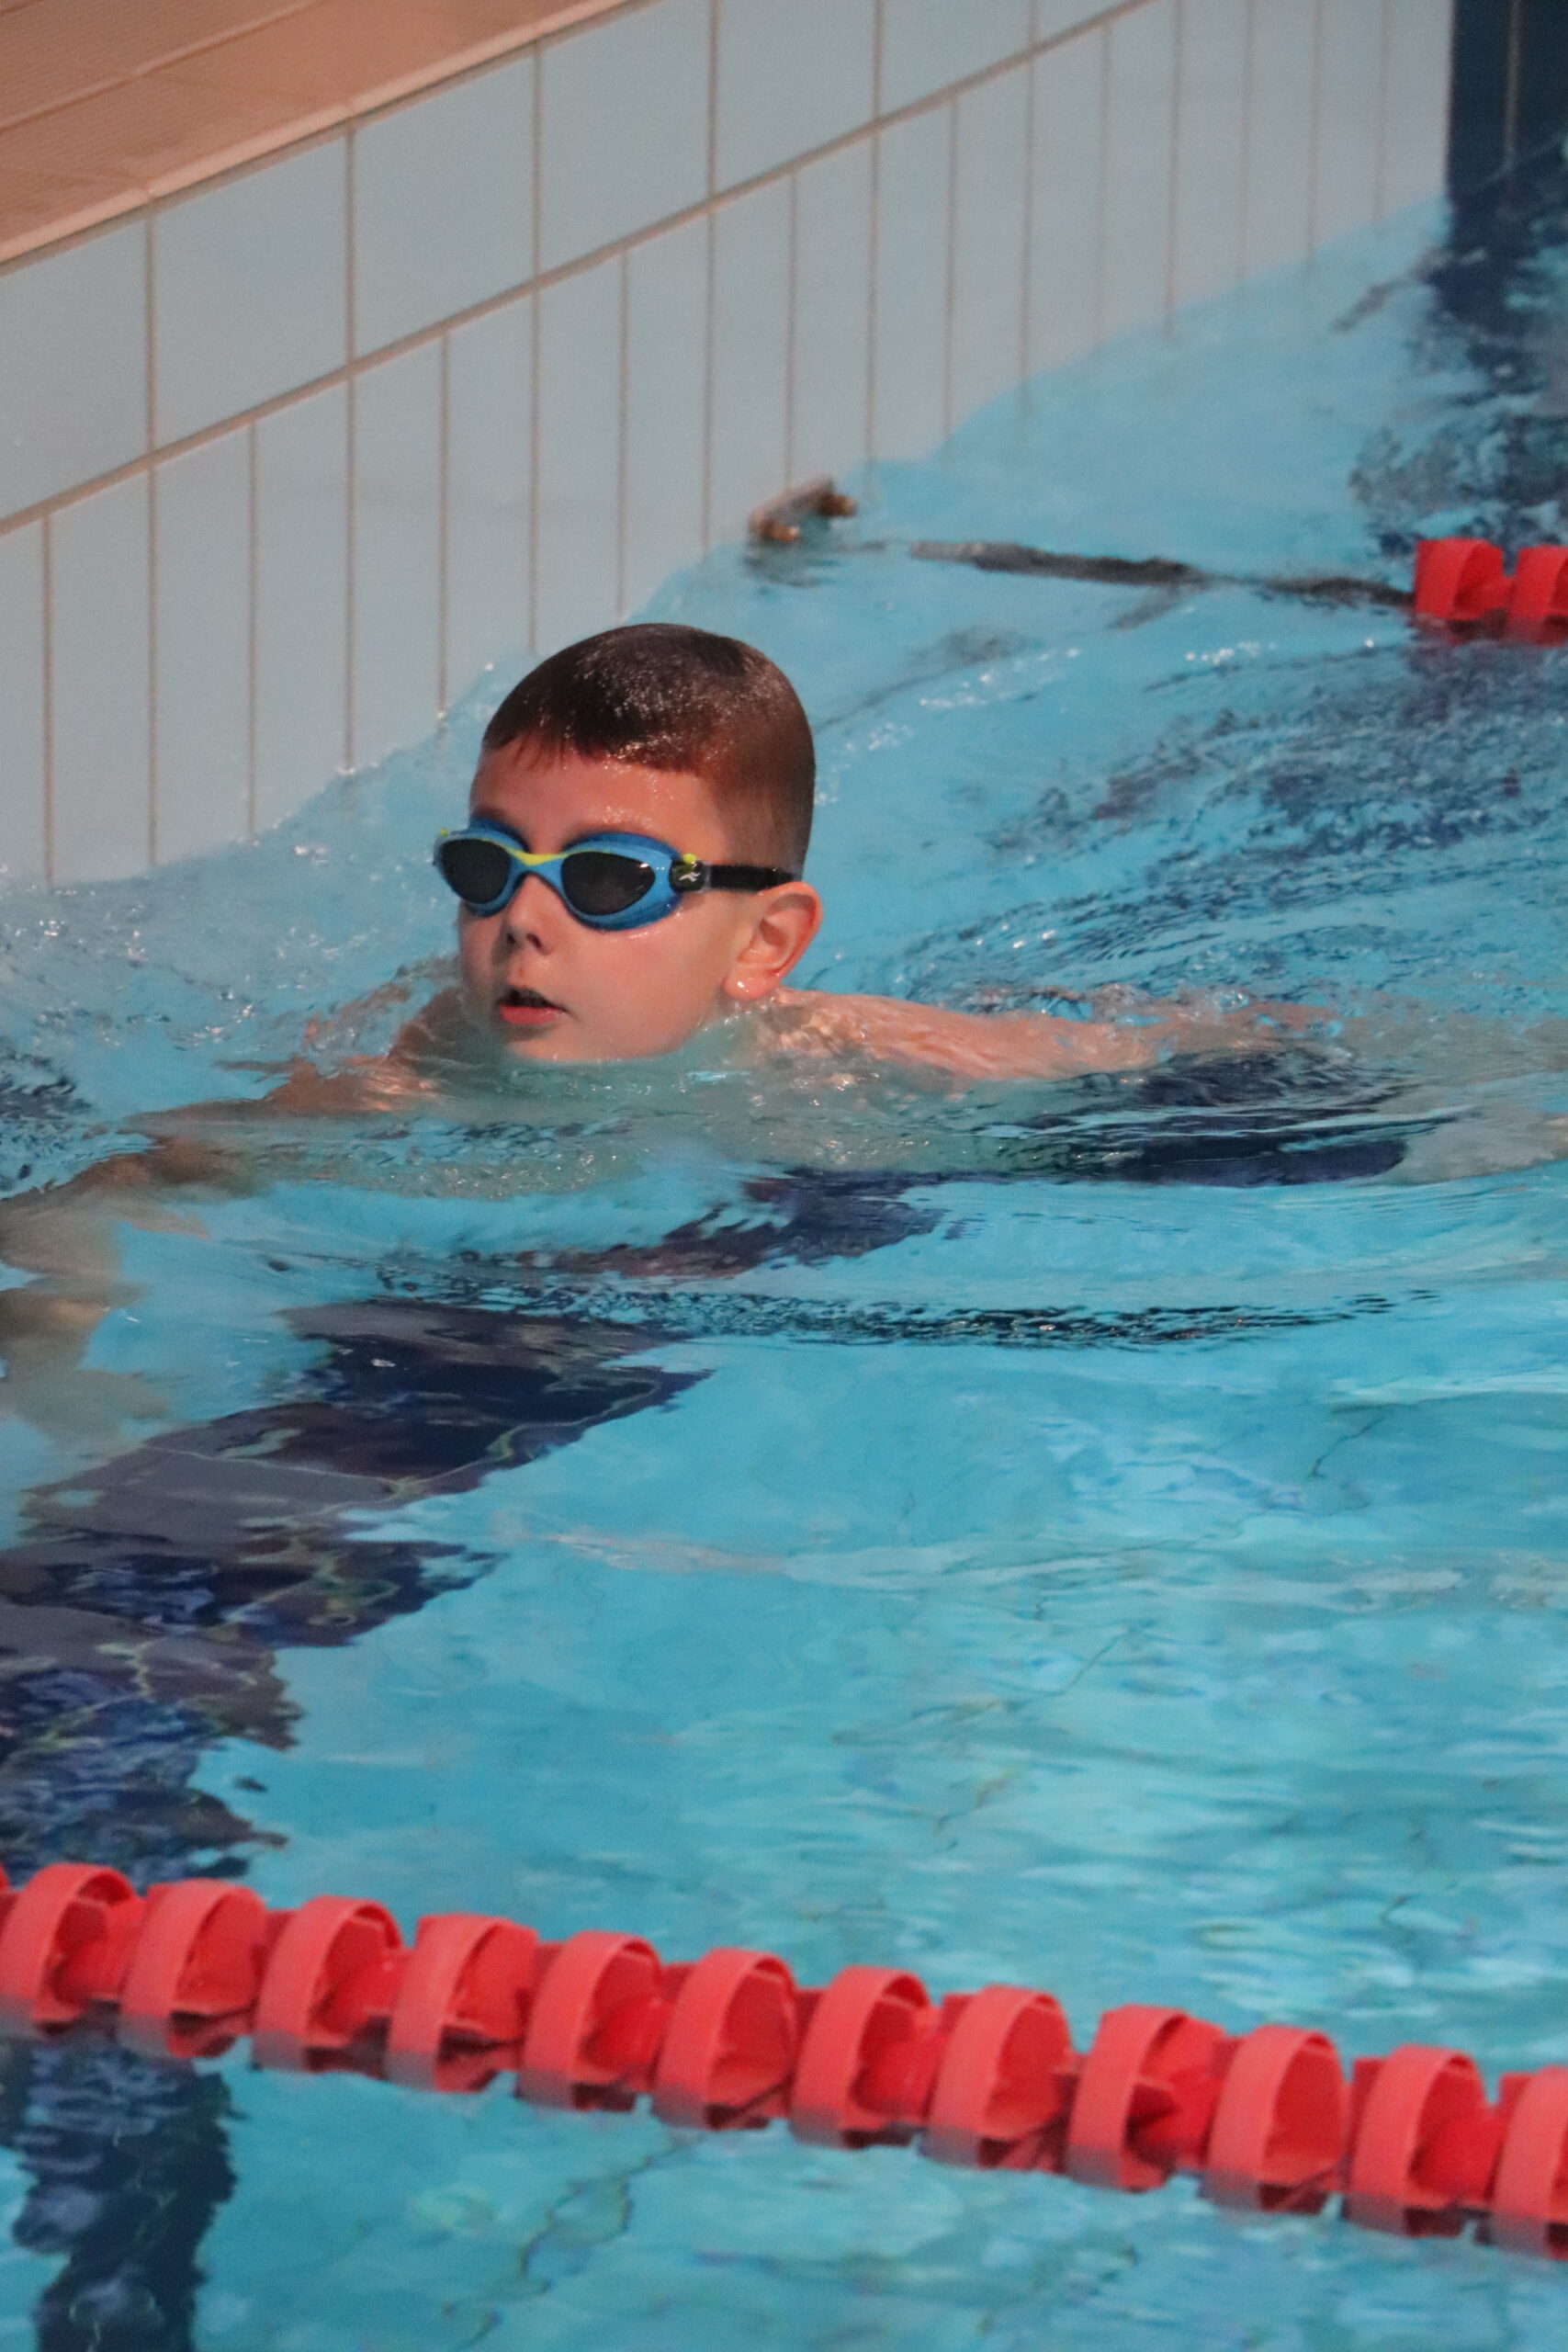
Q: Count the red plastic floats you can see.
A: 14